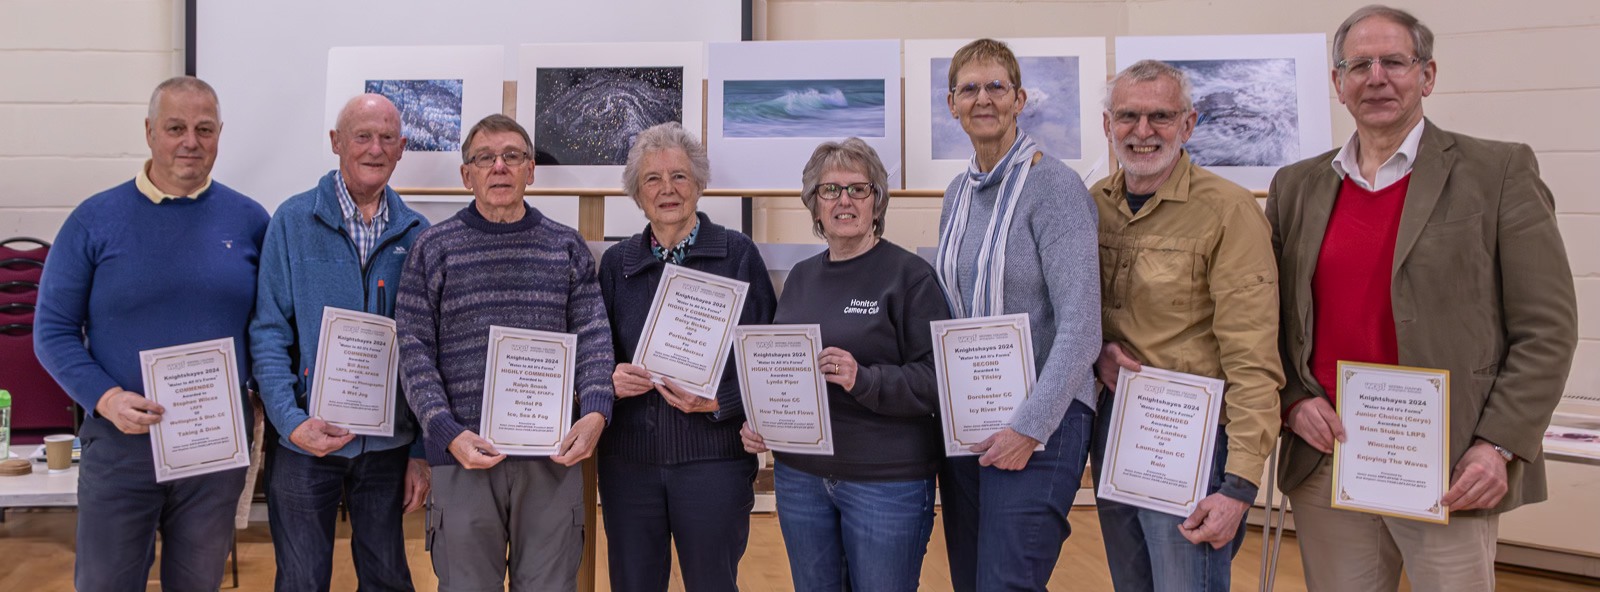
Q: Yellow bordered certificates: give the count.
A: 1